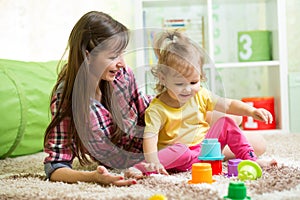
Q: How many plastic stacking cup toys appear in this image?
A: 7